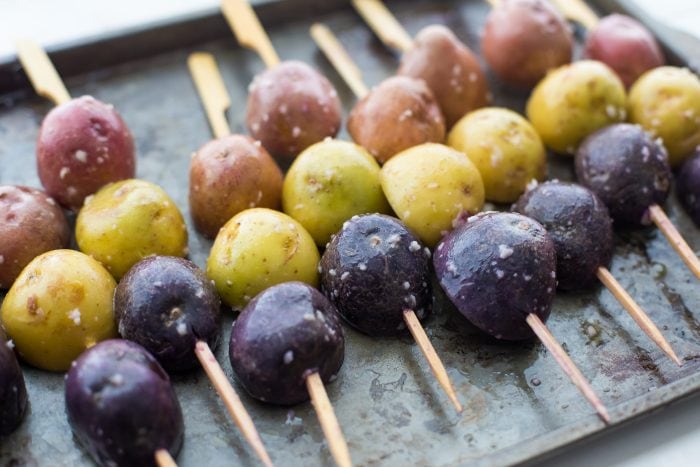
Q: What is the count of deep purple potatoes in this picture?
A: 9